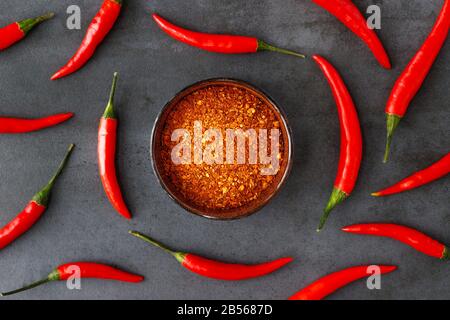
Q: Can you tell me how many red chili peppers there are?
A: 14